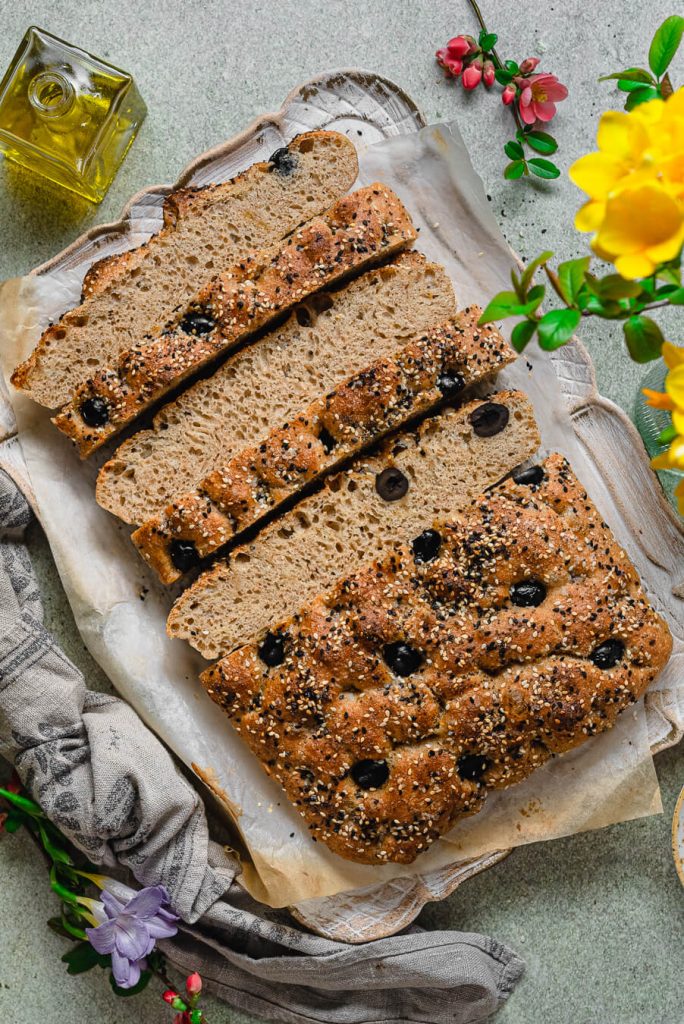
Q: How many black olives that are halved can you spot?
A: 2